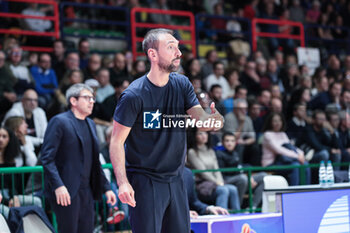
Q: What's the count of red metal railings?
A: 3